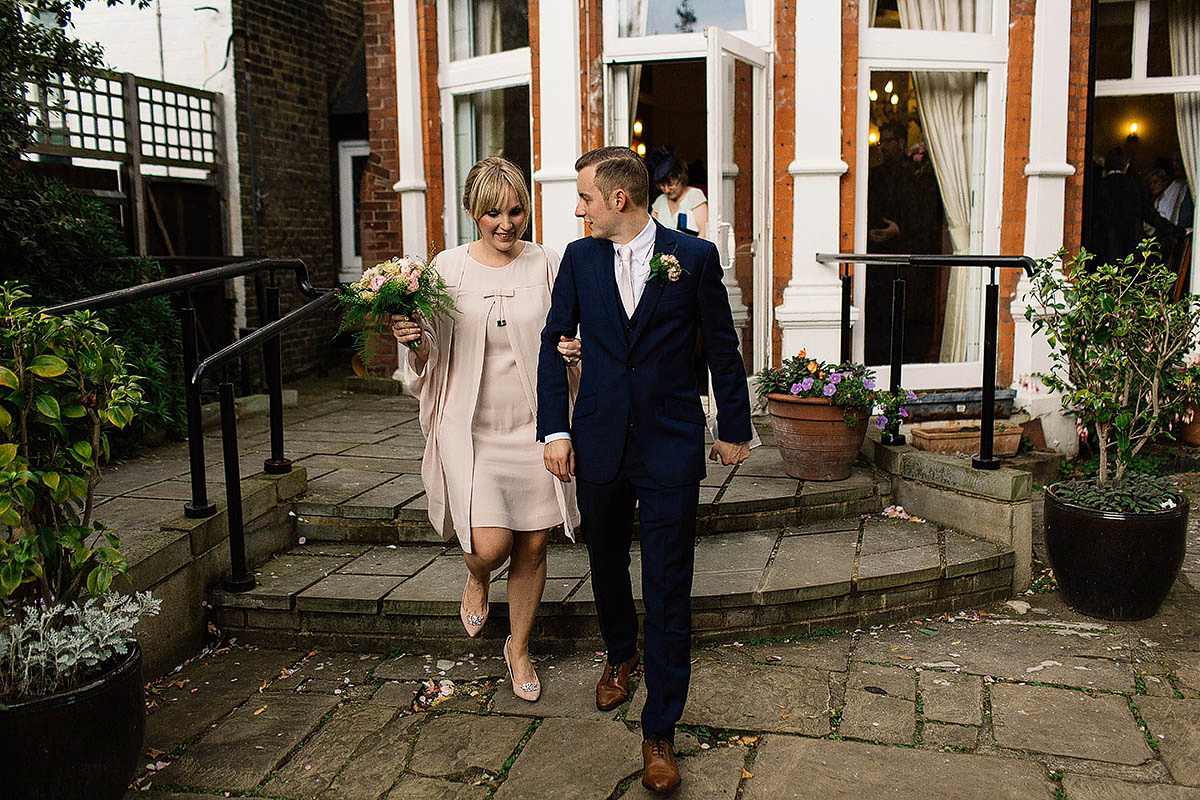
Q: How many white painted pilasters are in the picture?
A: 4